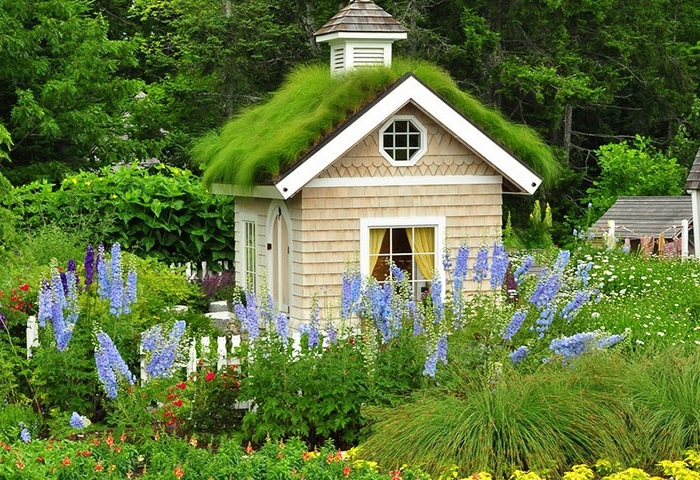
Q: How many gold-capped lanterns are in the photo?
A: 0